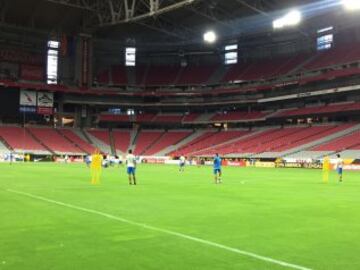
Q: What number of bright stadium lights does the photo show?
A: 3